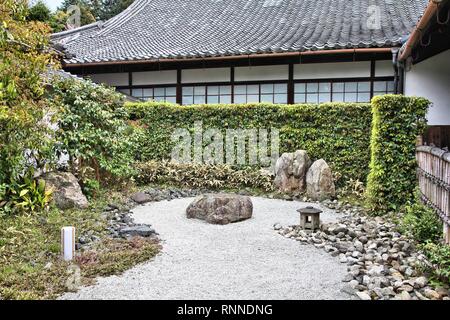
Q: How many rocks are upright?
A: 2